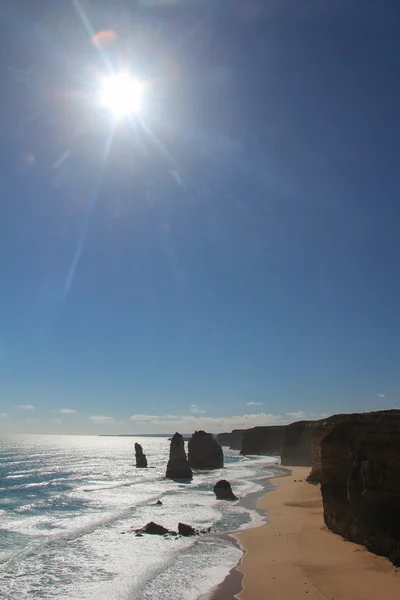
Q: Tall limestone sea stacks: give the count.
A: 3